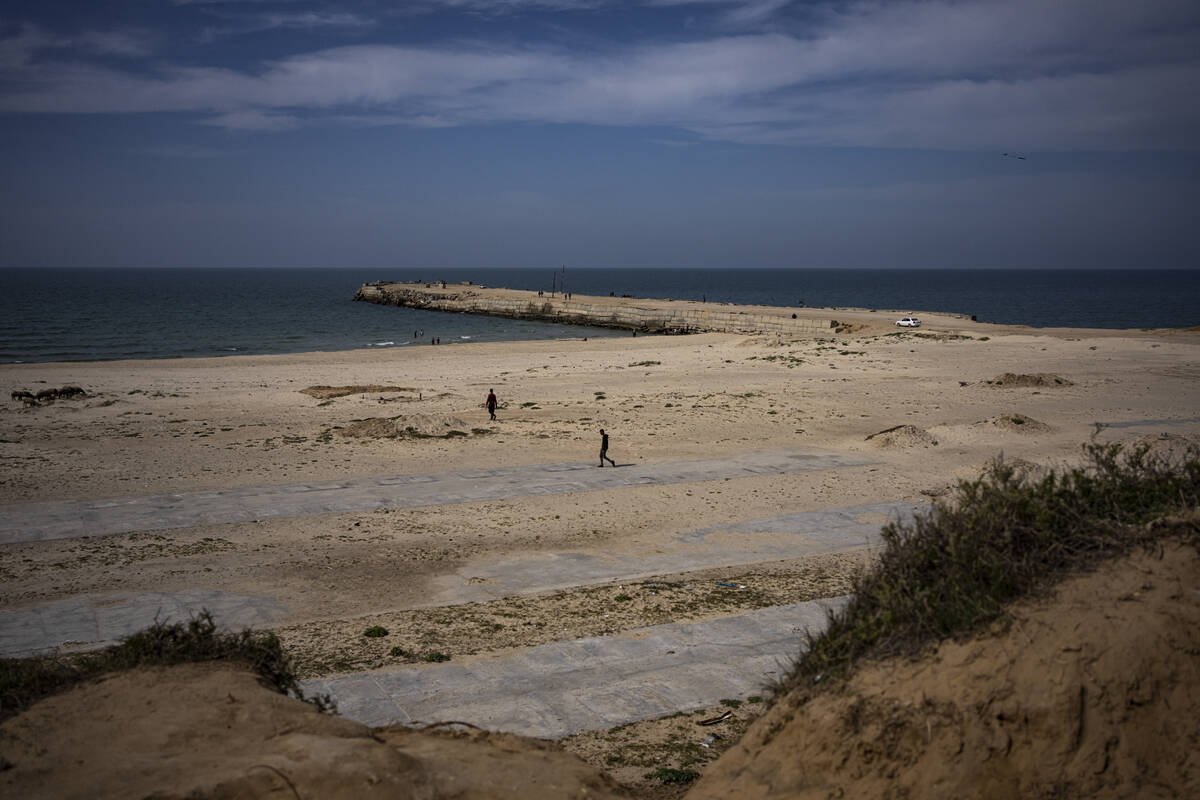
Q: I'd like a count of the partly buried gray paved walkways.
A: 3